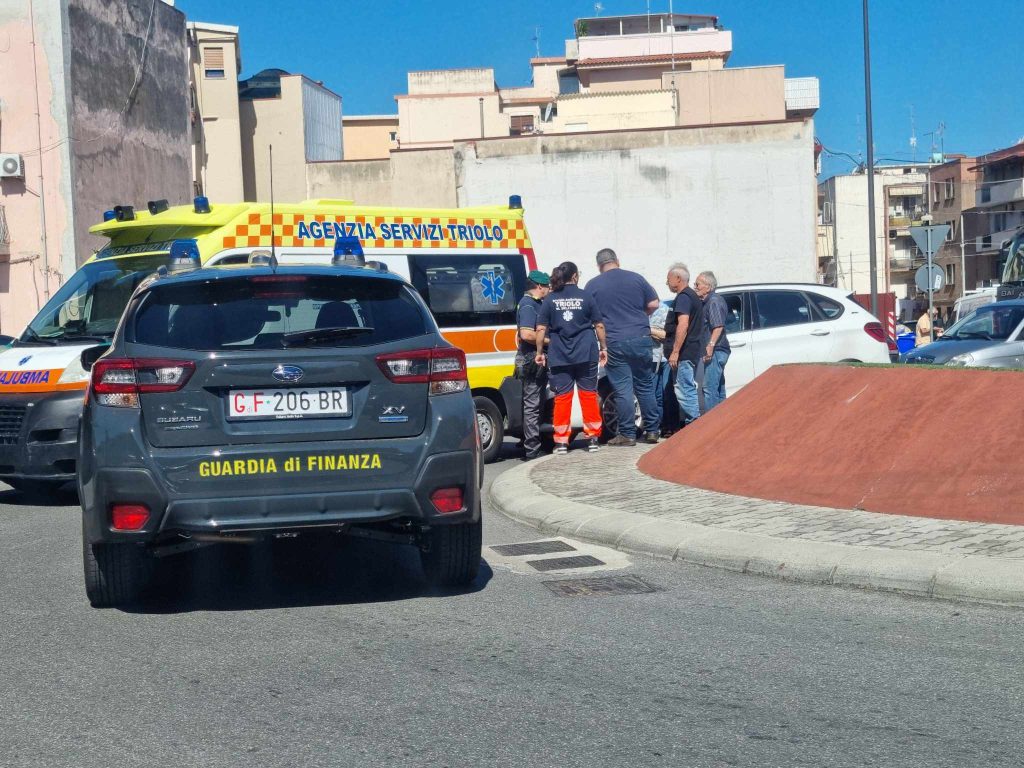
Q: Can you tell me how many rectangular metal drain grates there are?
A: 3